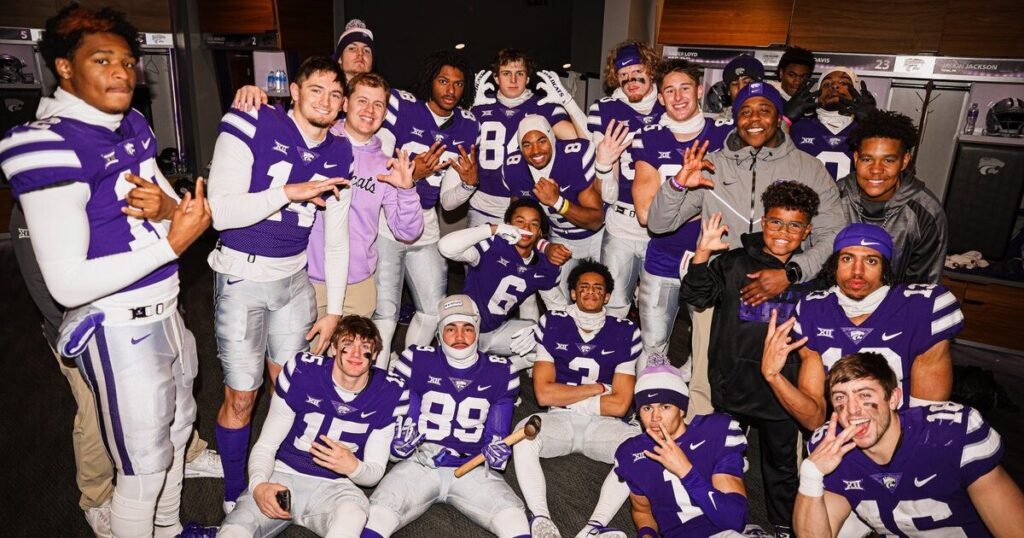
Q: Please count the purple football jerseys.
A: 15